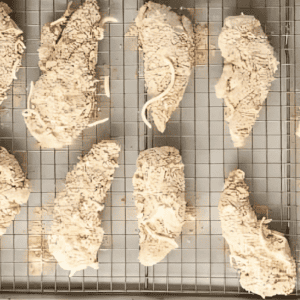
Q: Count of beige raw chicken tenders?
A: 8